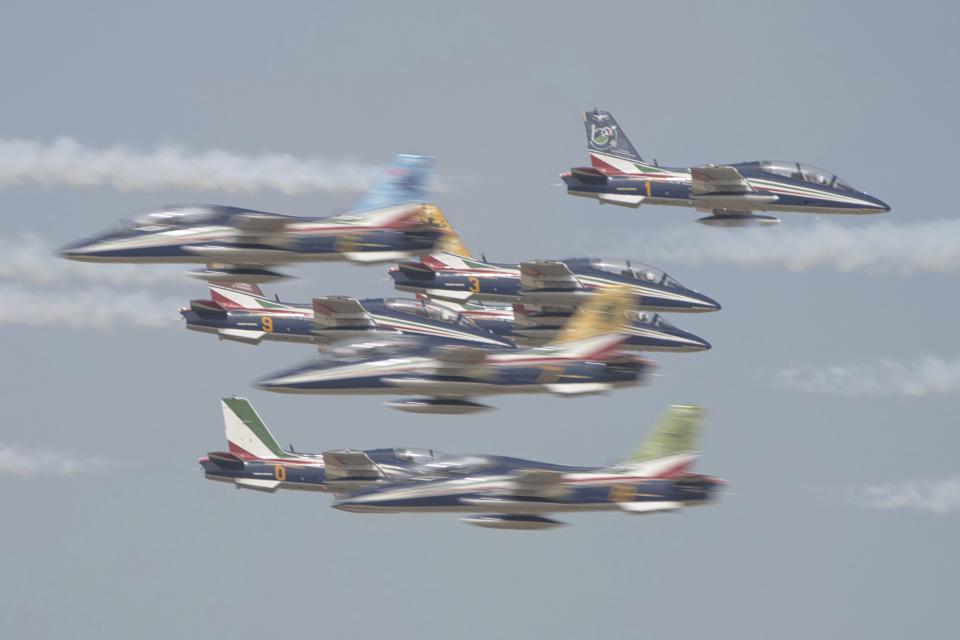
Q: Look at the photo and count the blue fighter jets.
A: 8